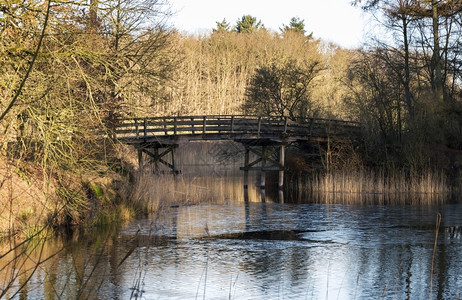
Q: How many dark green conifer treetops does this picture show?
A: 3